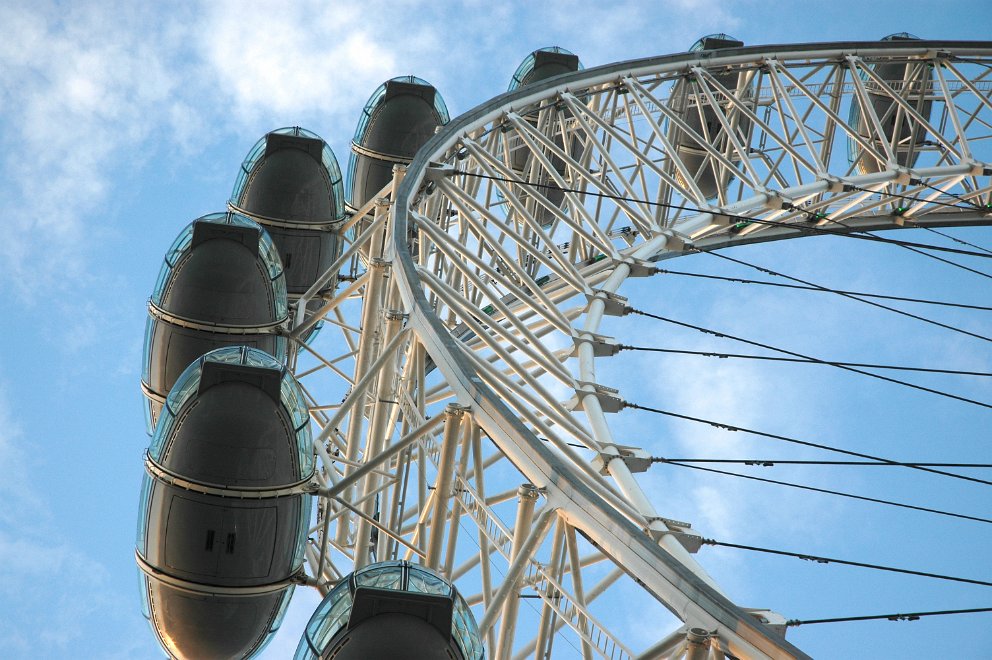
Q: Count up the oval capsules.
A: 8